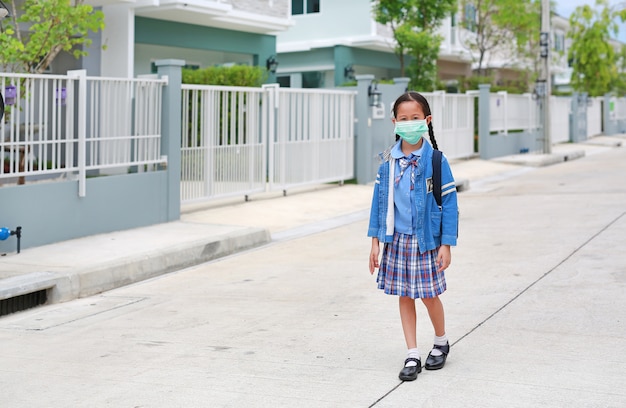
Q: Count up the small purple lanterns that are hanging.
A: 2